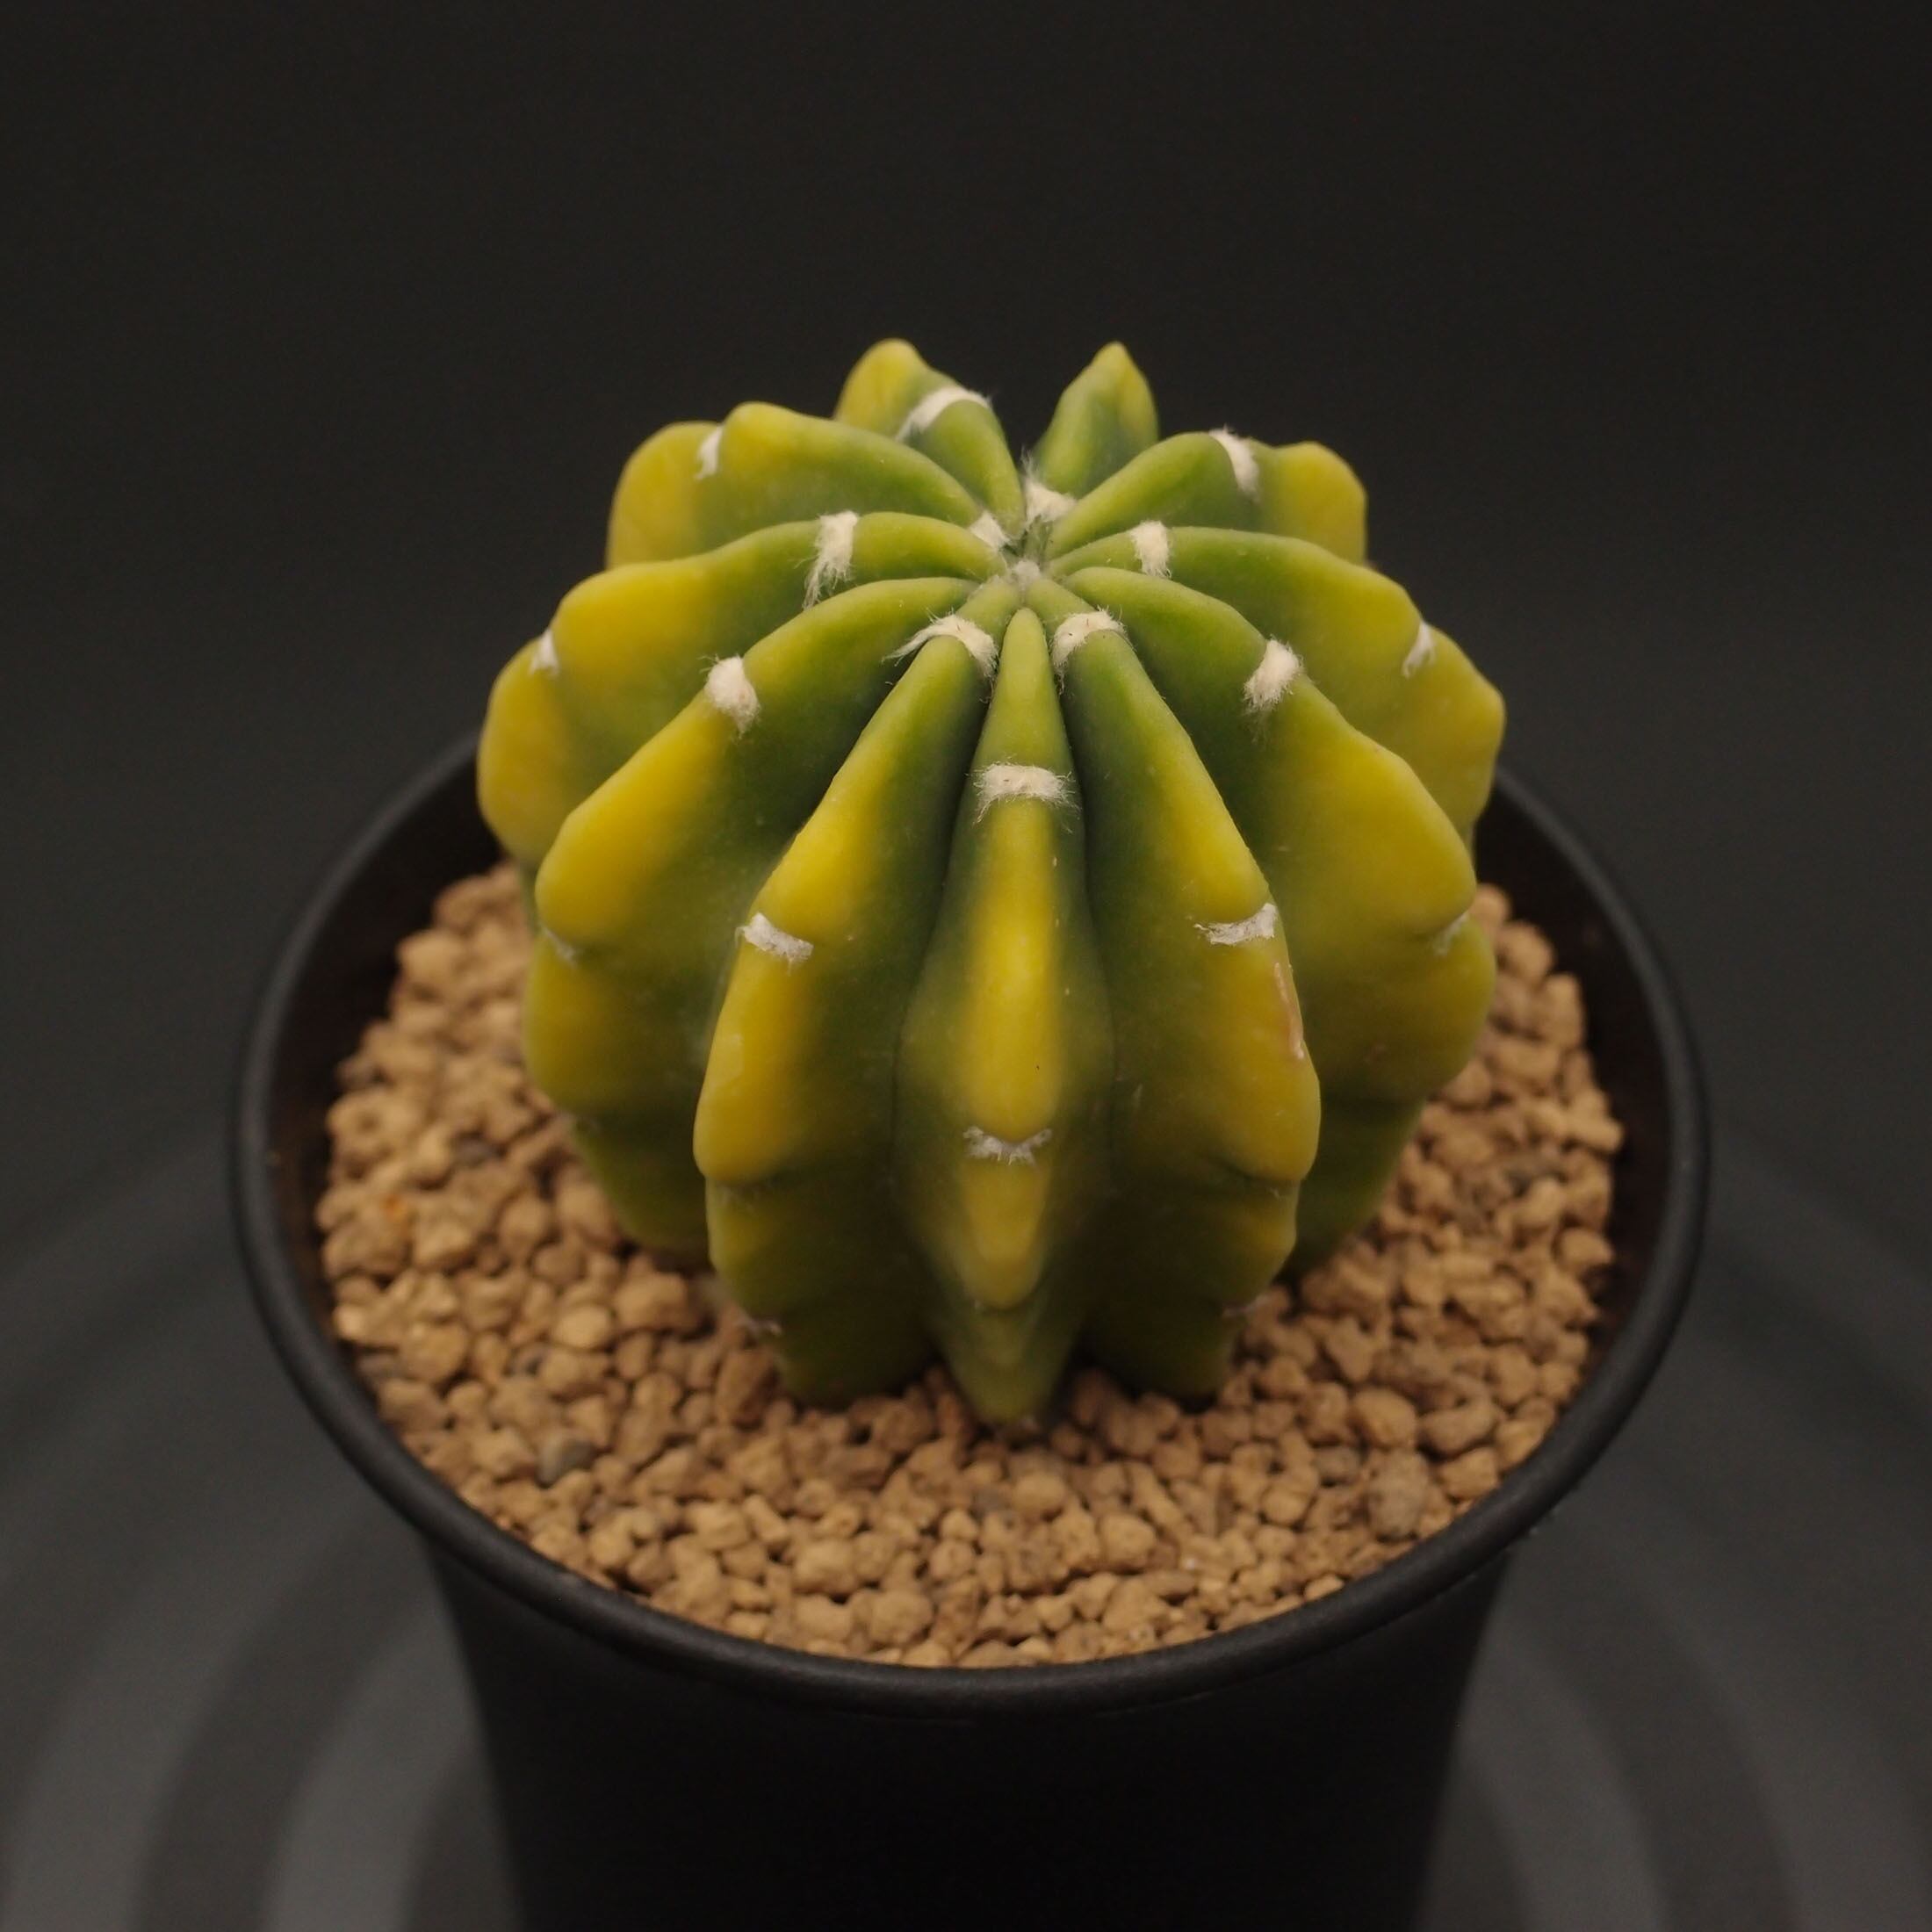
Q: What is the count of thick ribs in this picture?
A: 11